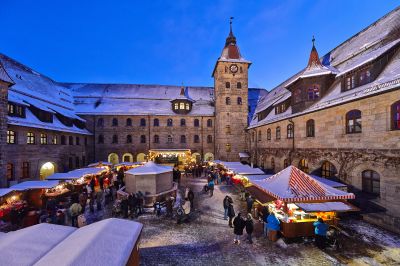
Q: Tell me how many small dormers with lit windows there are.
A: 1